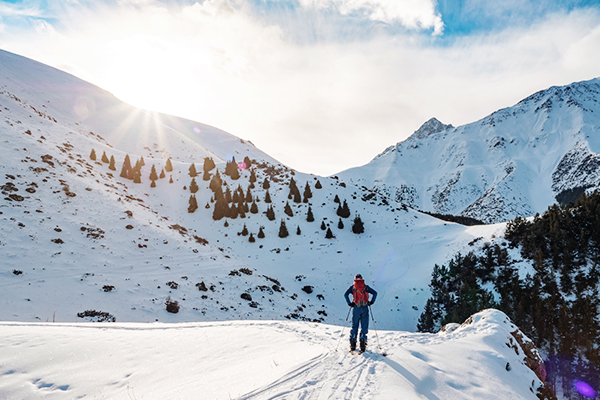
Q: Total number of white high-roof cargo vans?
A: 0